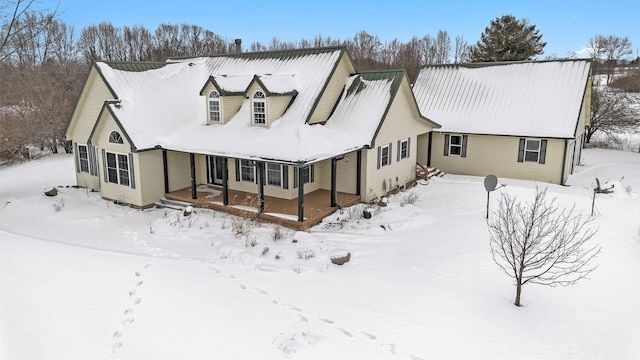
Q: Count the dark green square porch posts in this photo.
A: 7